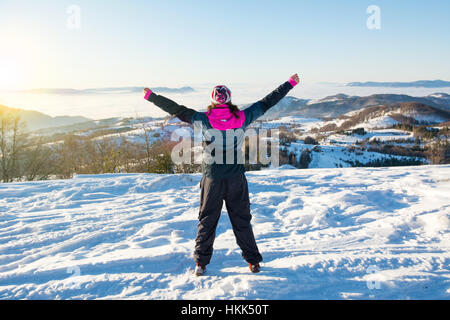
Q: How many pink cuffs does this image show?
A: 2